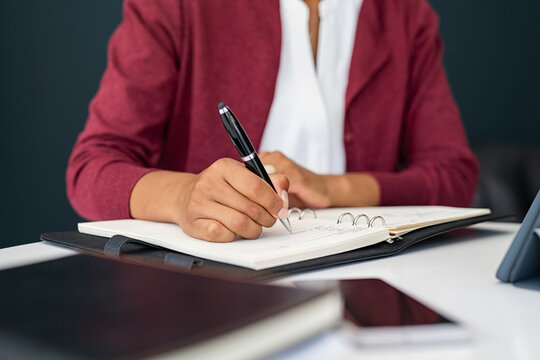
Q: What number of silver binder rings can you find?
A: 5